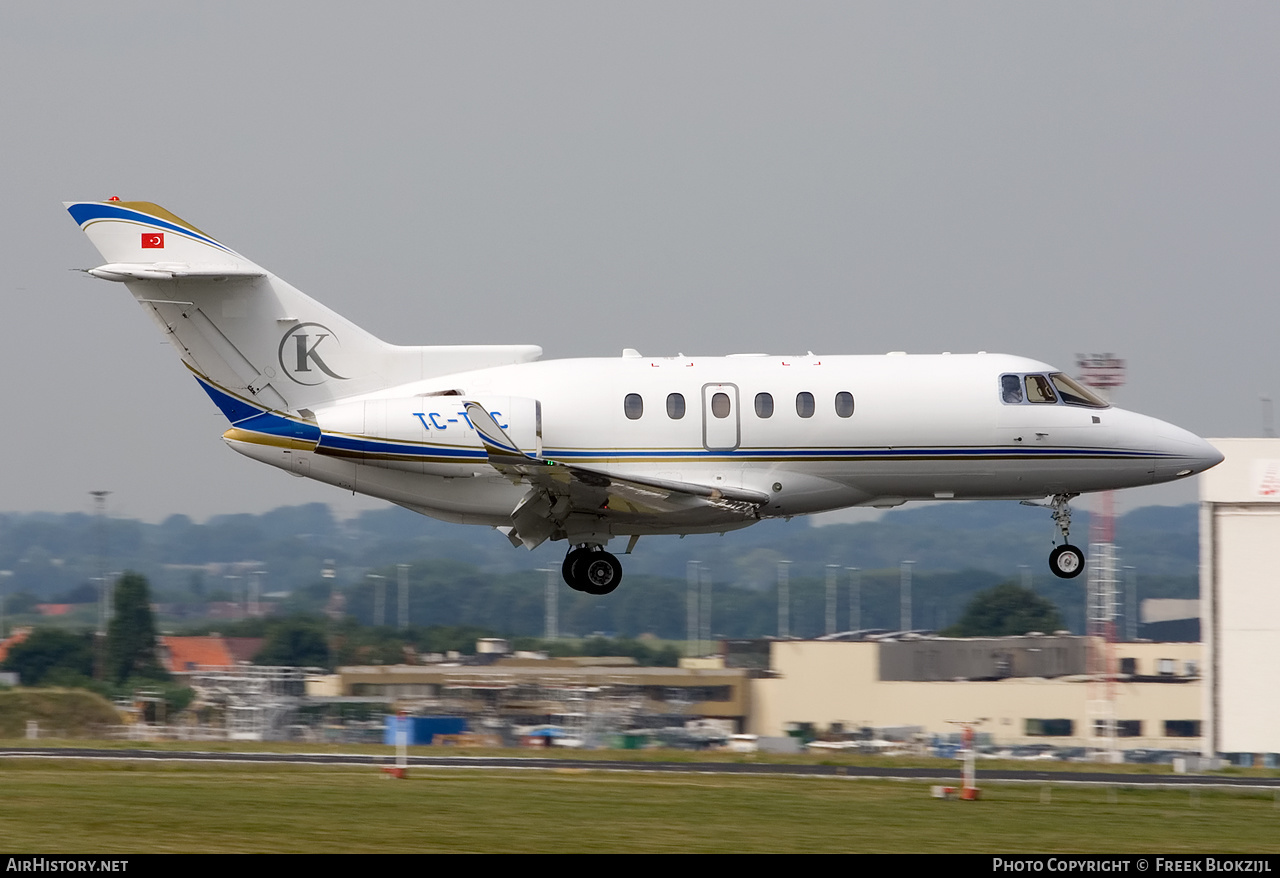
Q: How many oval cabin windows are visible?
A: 6